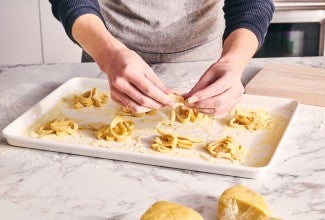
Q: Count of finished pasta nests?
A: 8